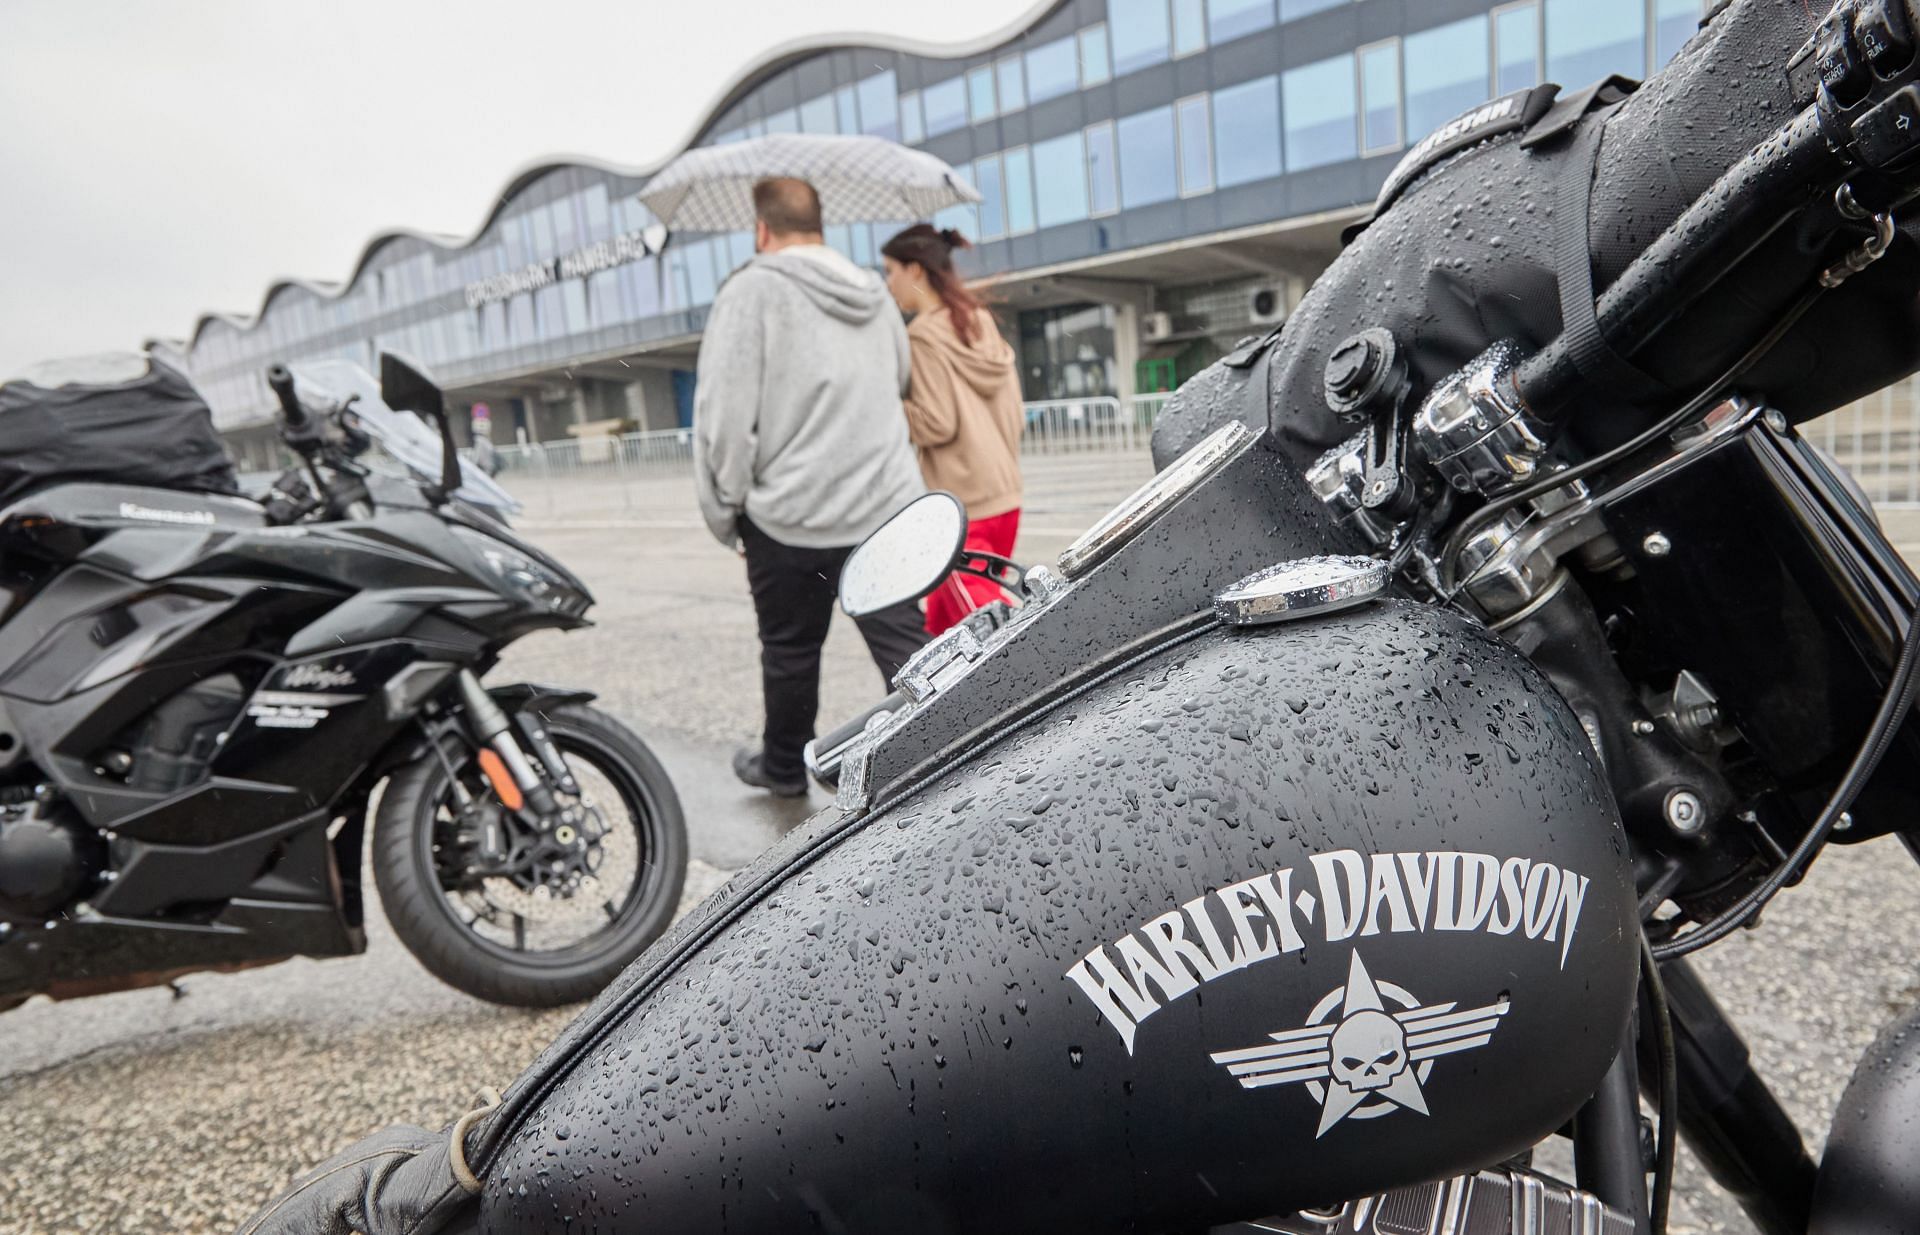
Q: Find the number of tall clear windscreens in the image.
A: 1